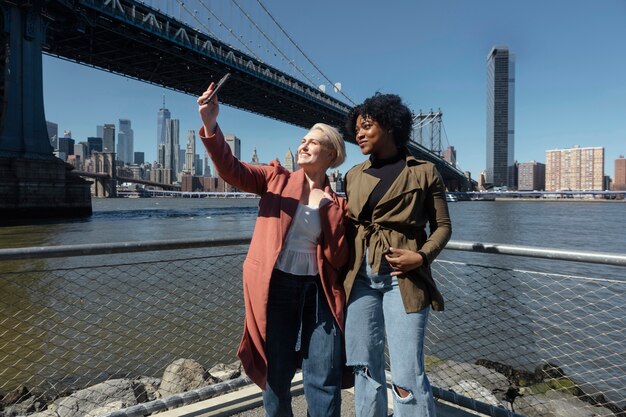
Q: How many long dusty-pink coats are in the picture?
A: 1